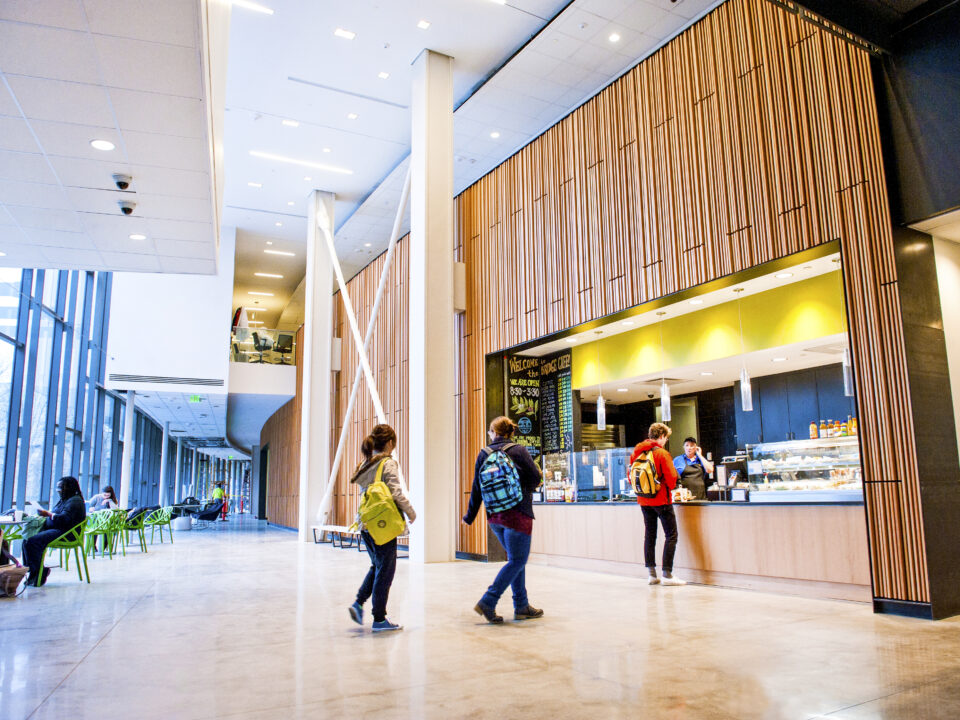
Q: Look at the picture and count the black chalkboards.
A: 2